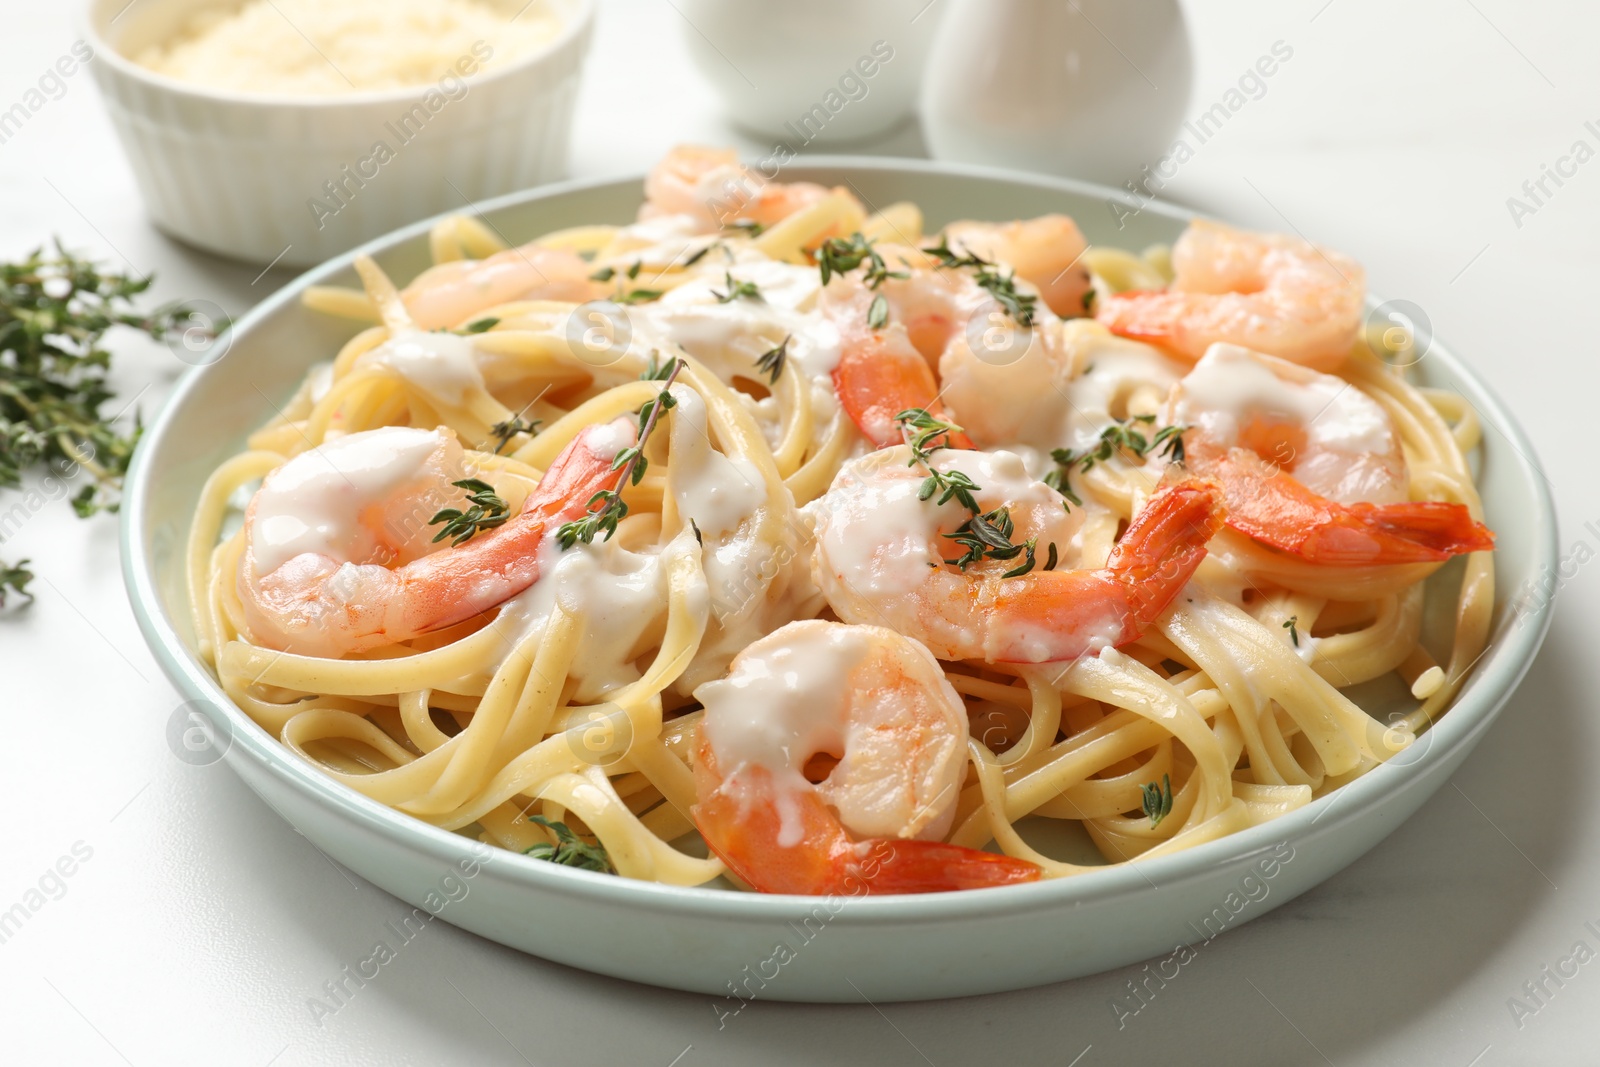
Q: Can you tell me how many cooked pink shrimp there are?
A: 9